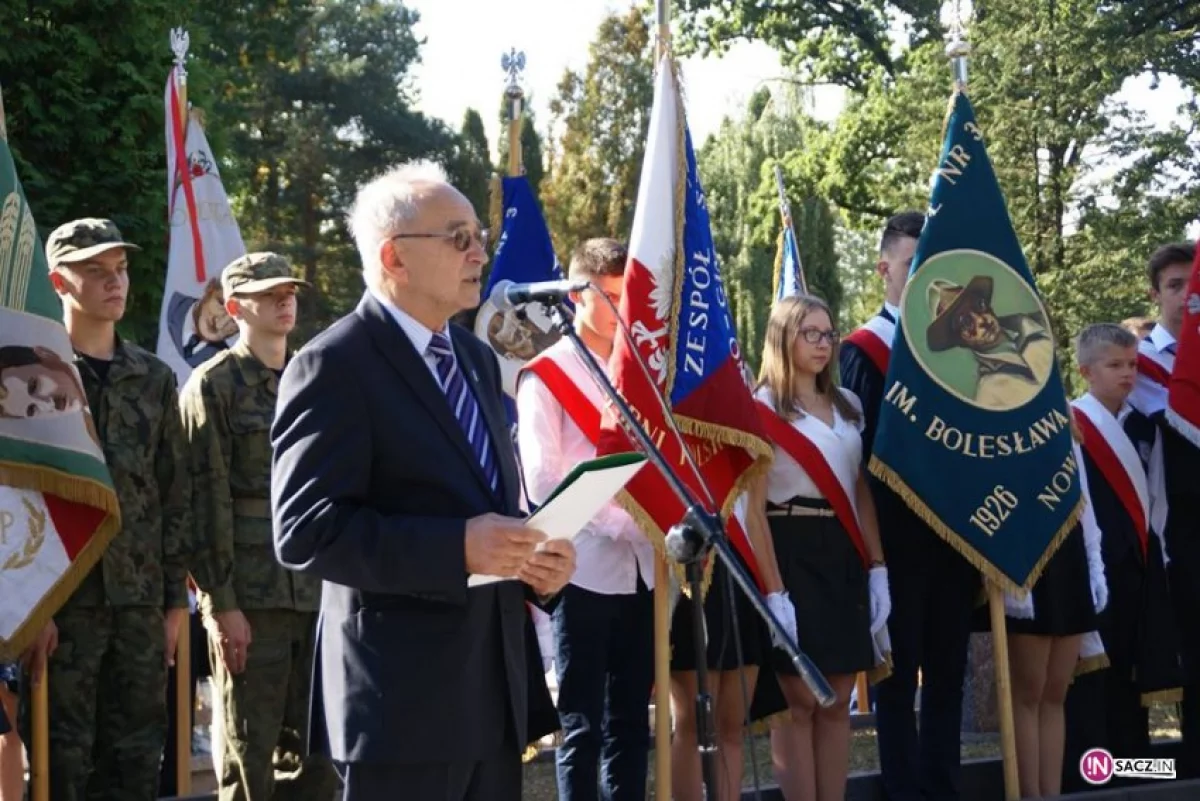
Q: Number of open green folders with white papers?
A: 1